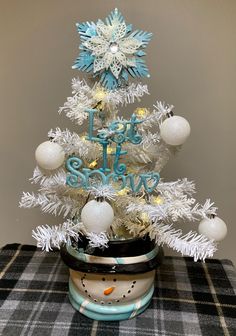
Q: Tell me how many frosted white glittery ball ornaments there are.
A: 4